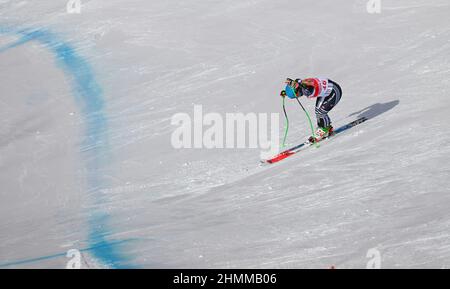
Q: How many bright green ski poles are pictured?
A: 2